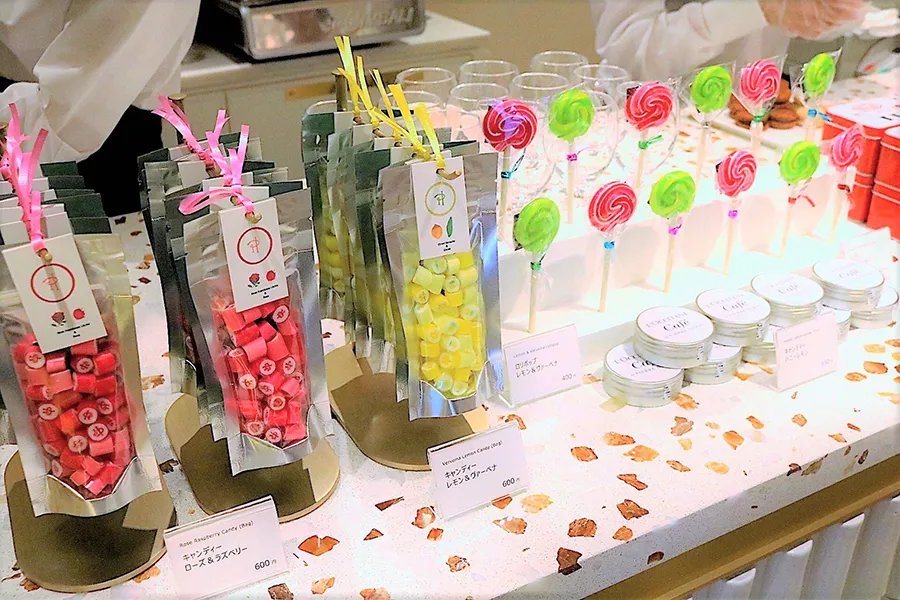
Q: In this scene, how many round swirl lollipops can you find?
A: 12